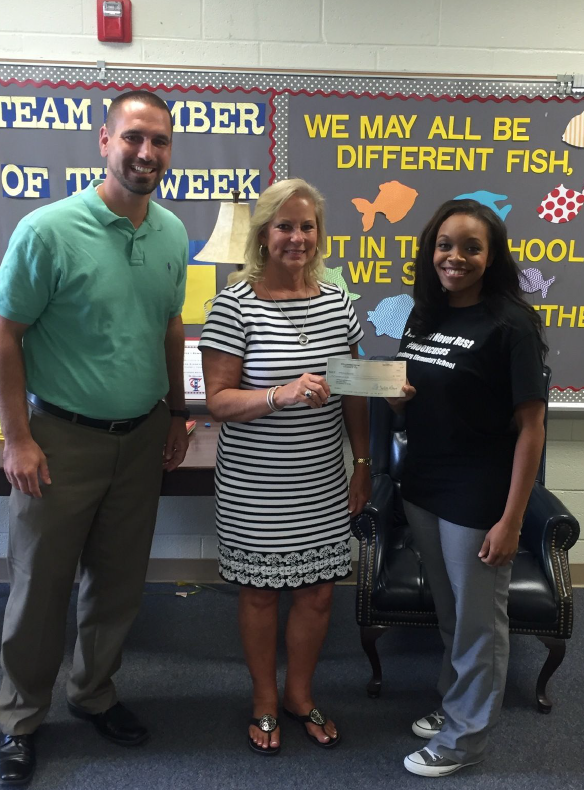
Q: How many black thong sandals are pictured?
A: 2